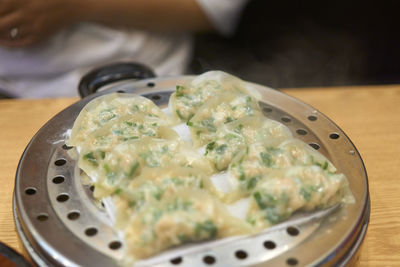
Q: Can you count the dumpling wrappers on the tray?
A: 10